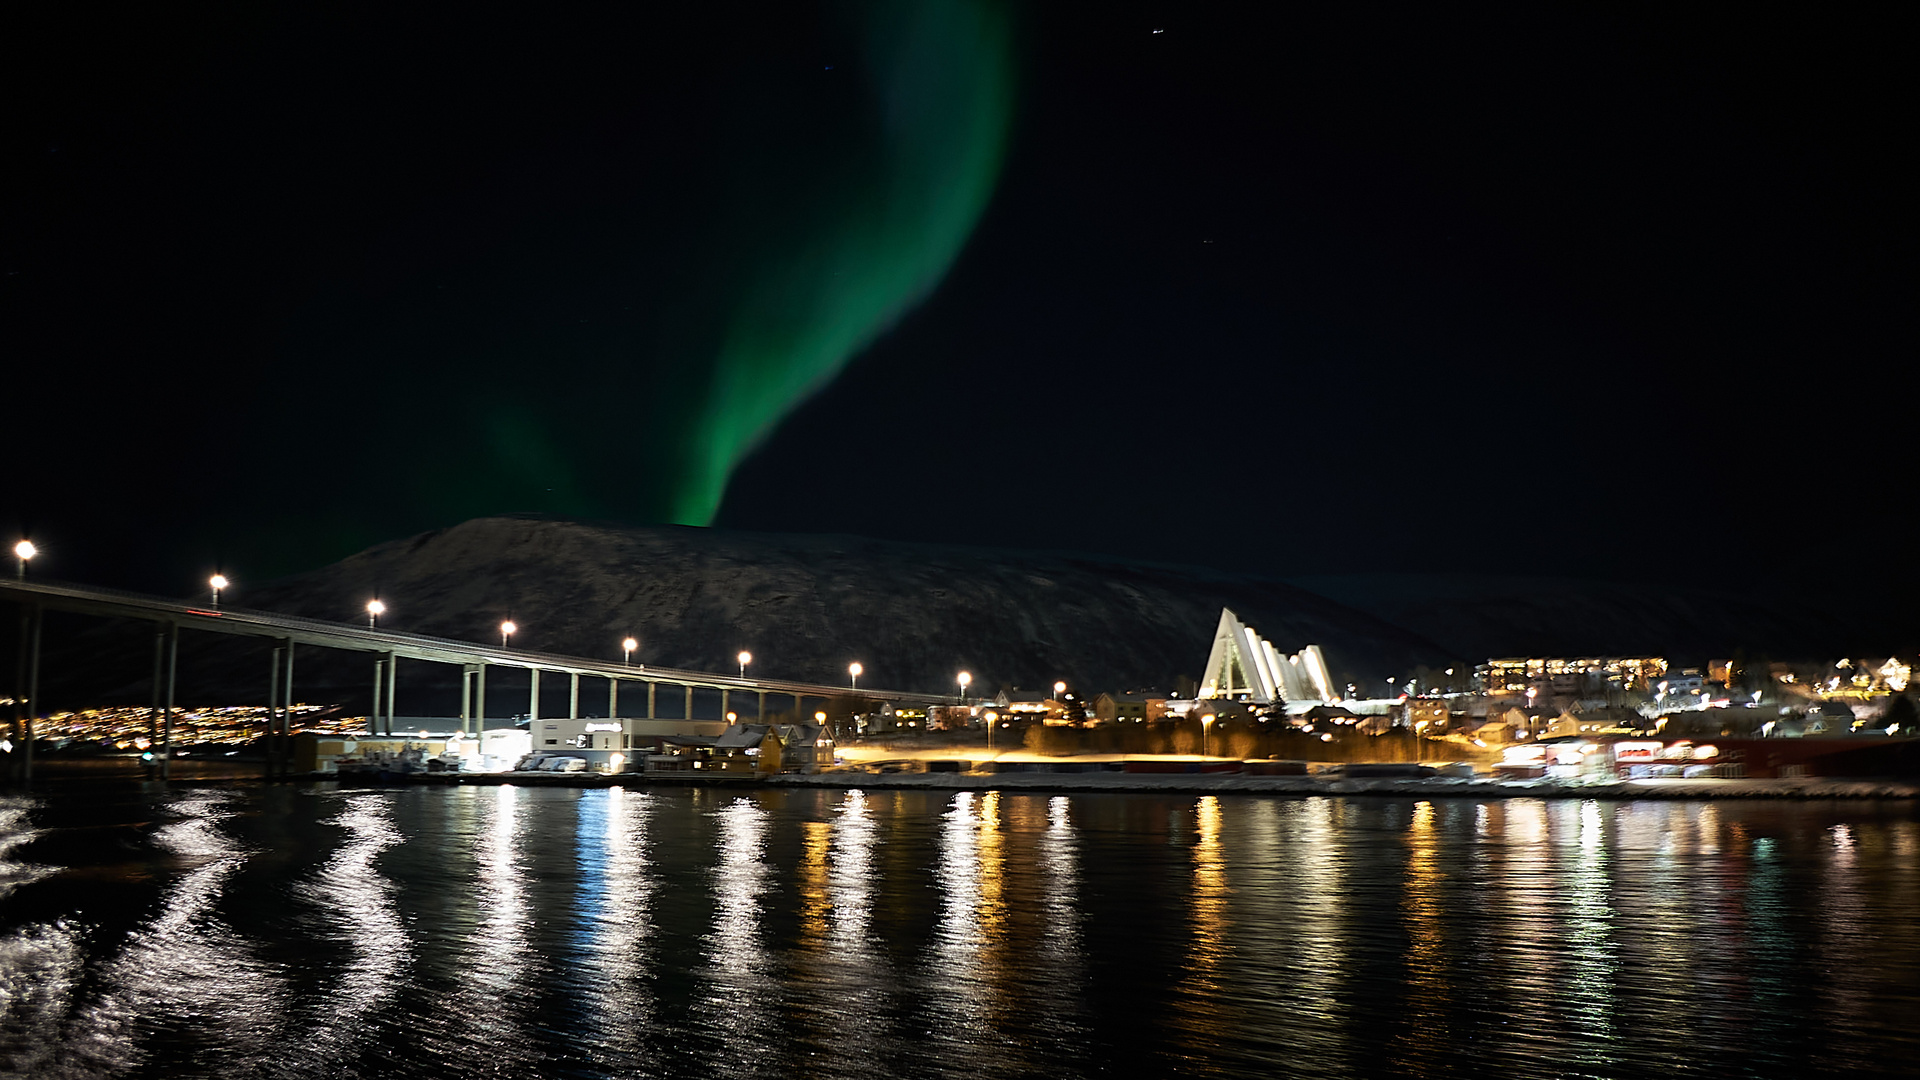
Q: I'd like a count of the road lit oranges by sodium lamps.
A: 1